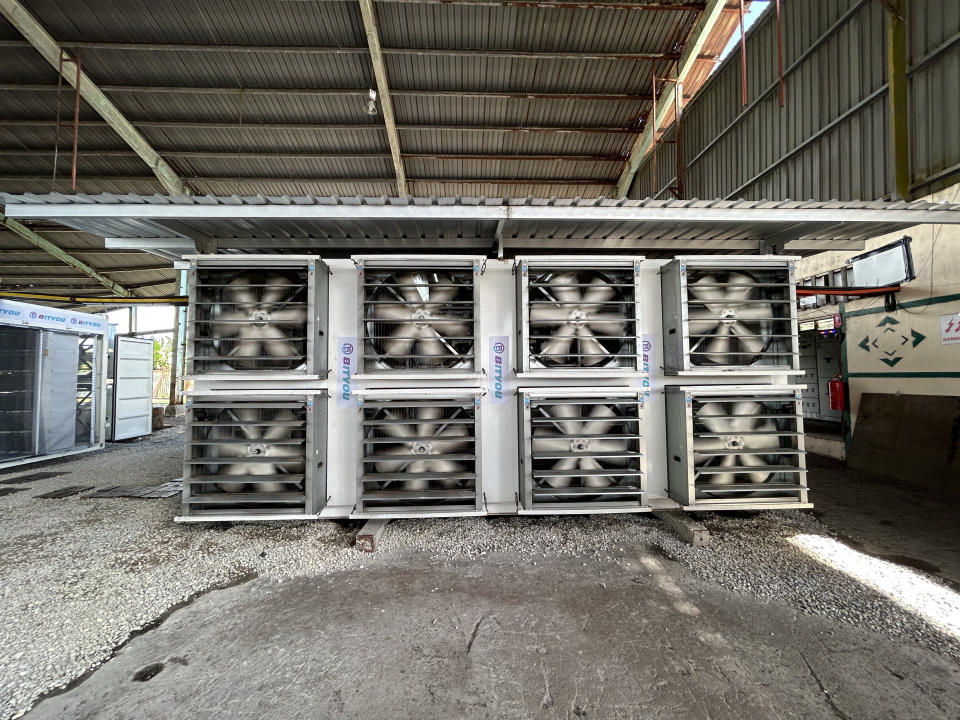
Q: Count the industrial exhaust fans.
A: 8